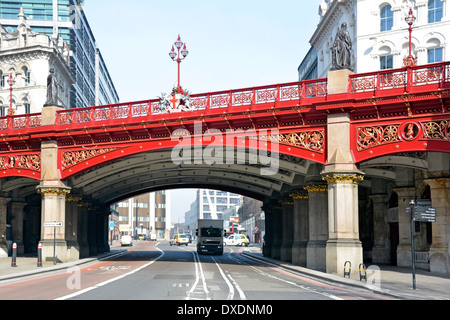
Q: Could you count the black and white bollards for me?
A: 2